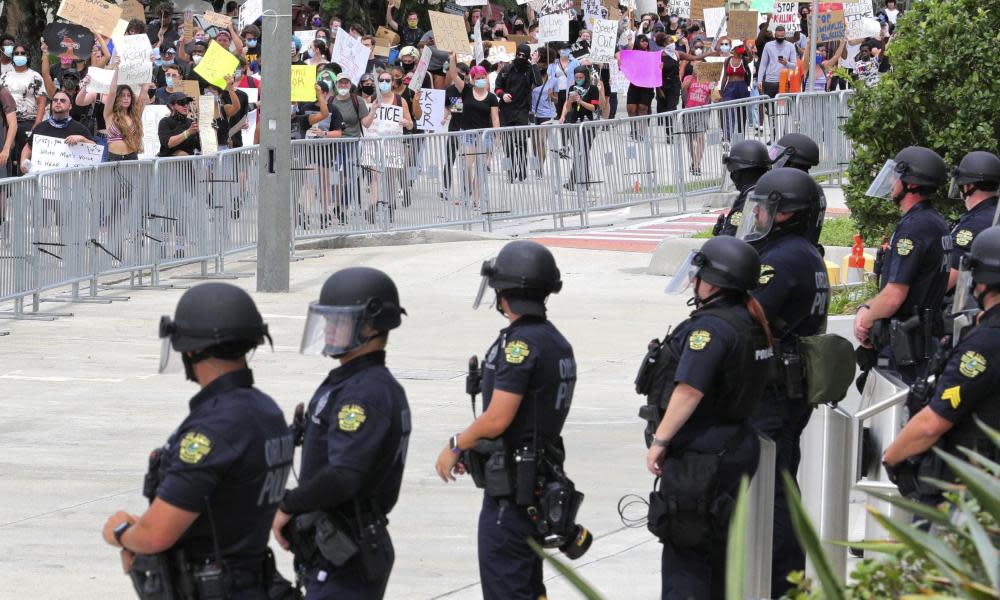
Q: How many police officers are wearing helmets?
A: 10